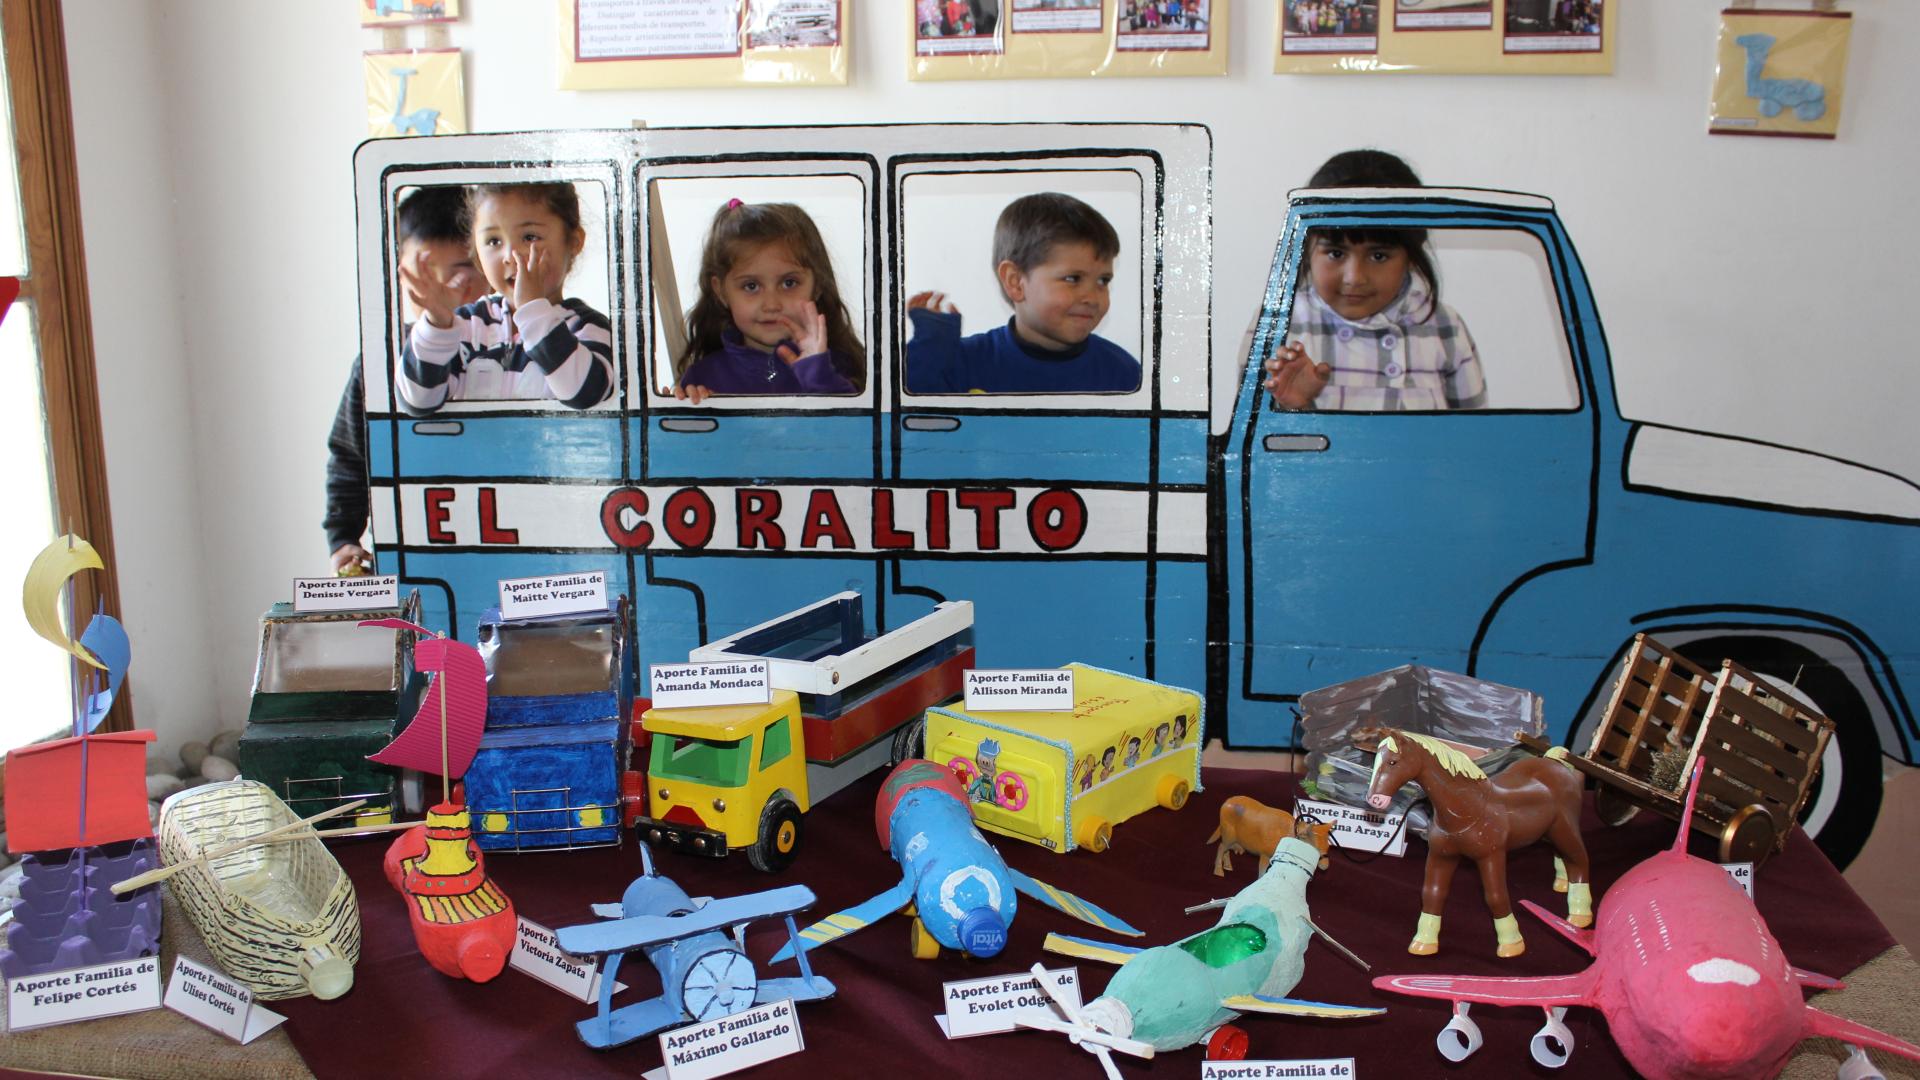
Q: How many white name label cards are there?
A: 12